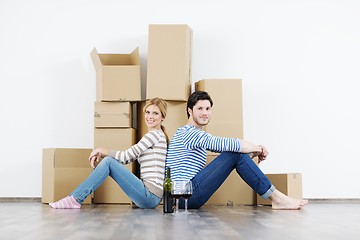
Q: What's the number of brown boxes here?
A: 9